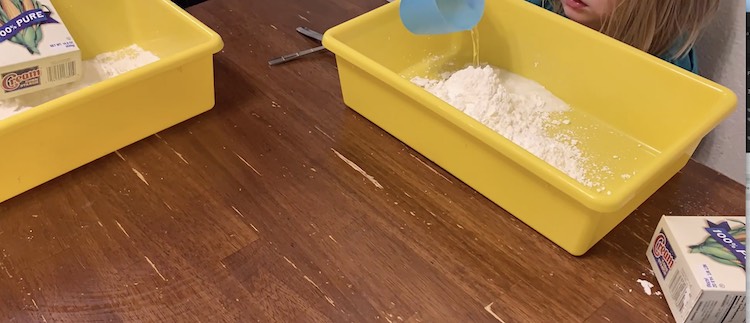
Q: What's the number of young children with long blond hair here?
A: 1